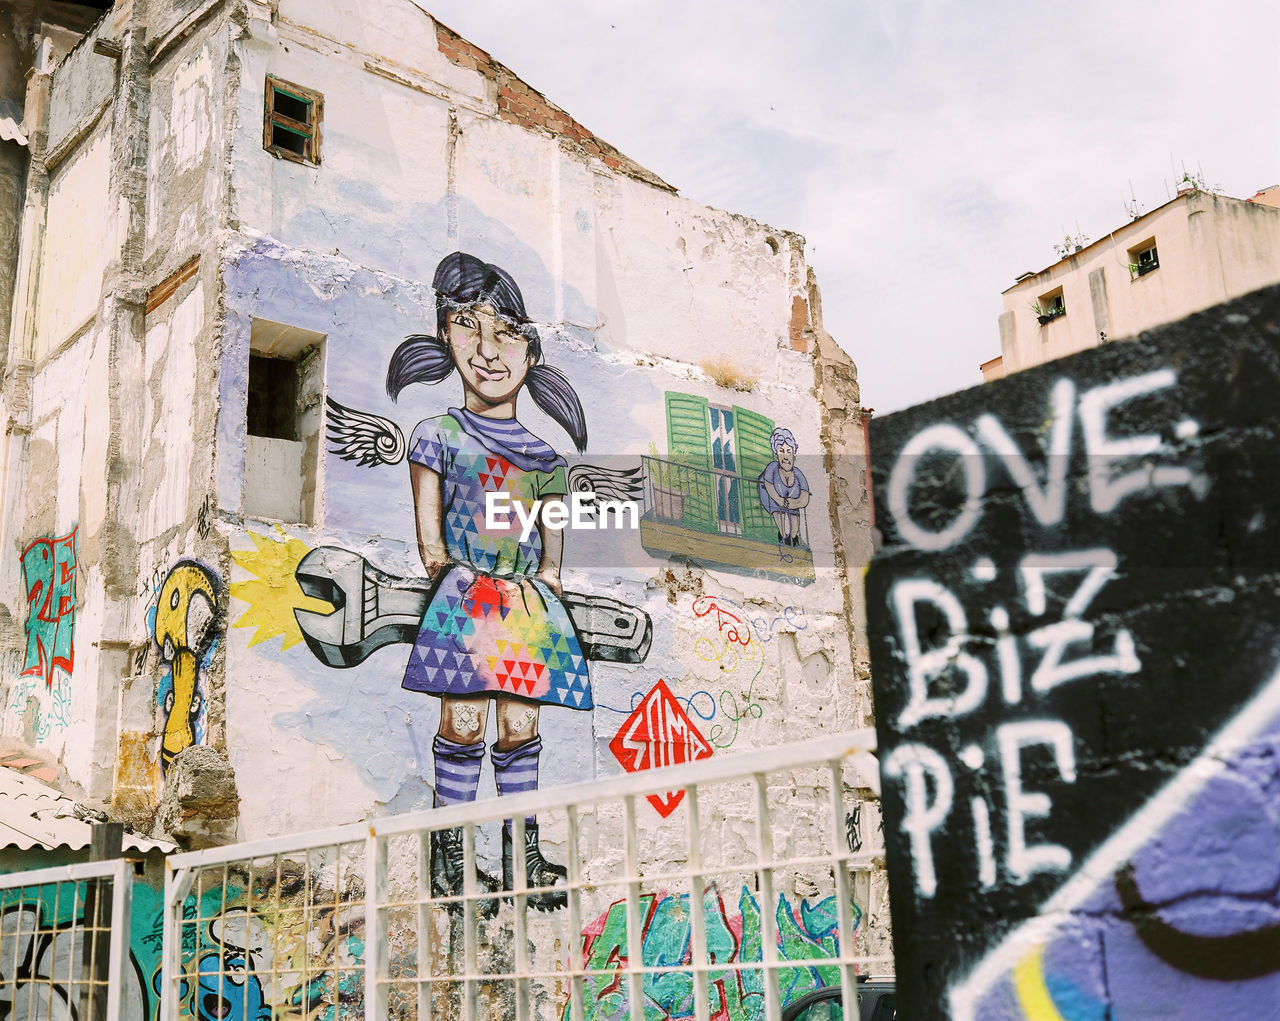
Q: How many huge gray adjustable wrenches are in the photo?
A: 1